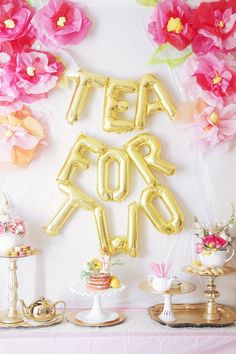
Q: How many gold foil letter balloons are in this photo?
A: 9